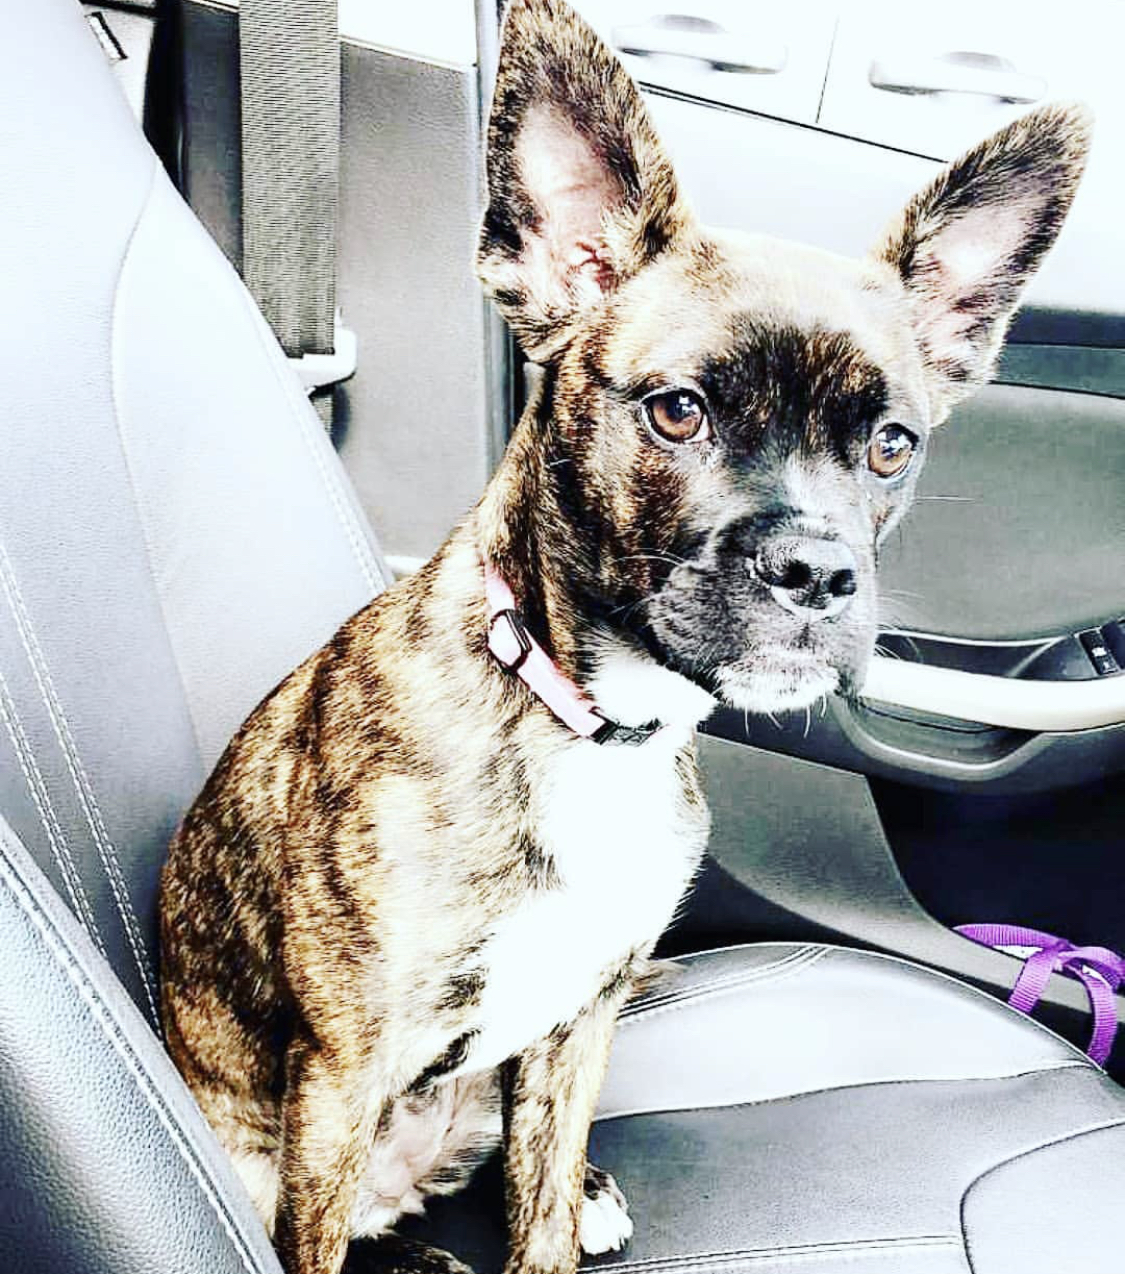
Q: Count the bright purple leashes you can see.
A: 1